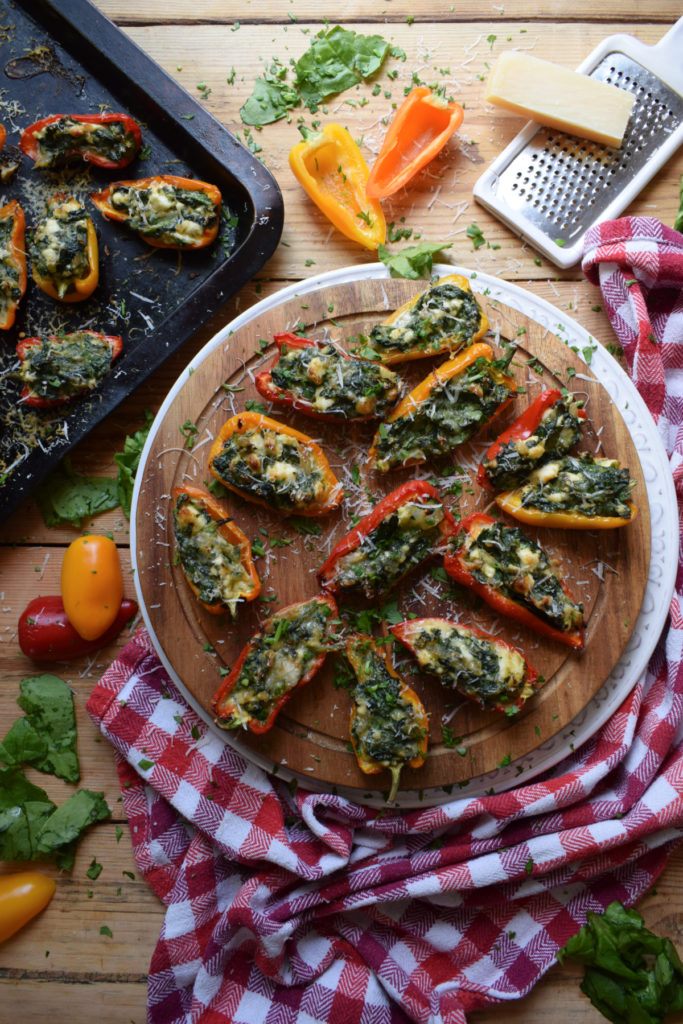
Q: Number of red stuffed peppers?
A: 8